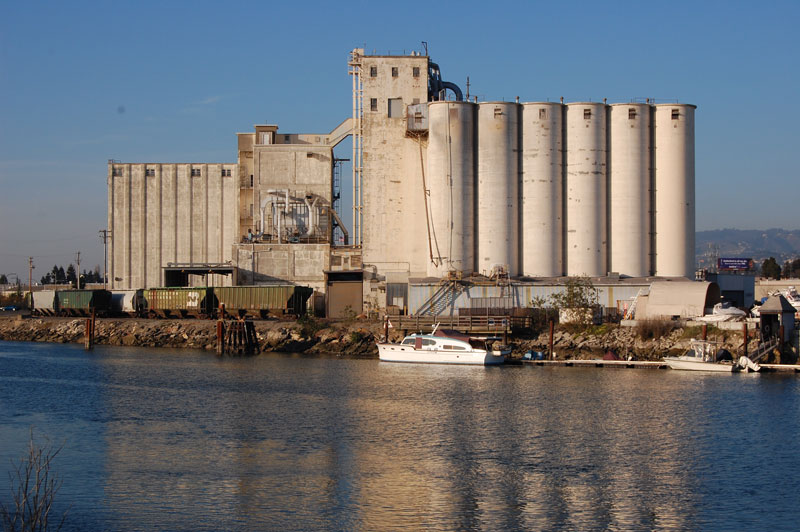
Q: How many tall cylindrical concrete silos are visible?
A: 6